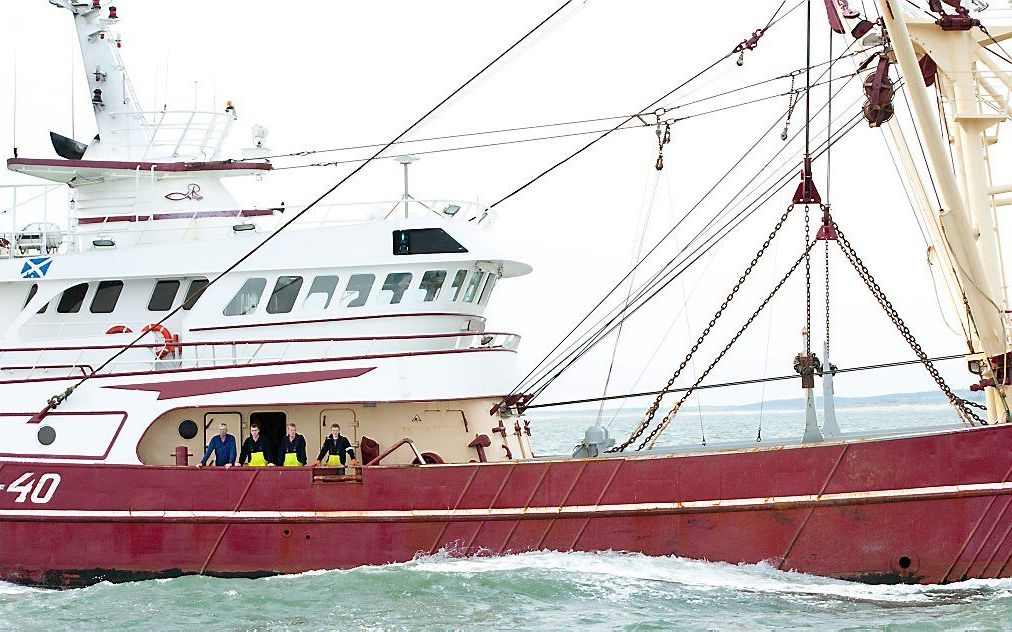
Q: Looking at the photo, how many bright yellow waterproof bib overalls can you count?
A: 3